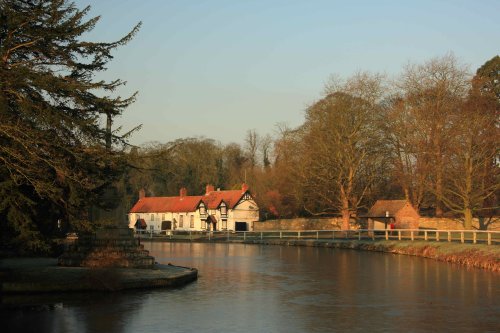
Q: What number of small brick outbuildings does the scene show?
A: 1